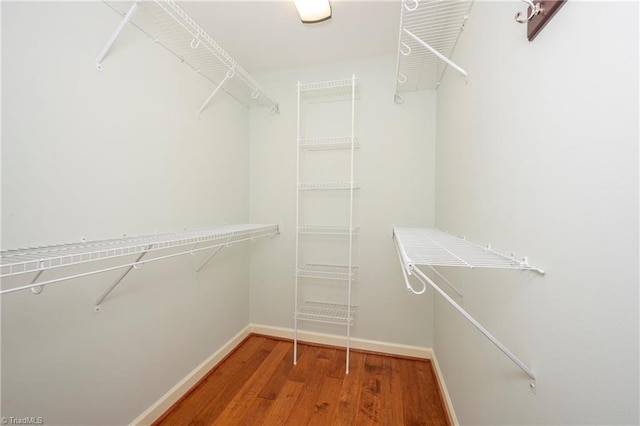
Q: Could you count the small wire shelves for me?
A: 6